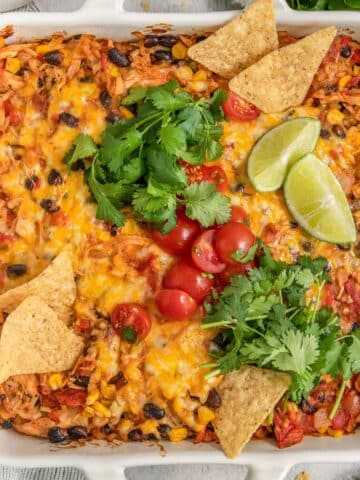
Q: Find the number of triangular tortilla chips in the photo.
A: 5